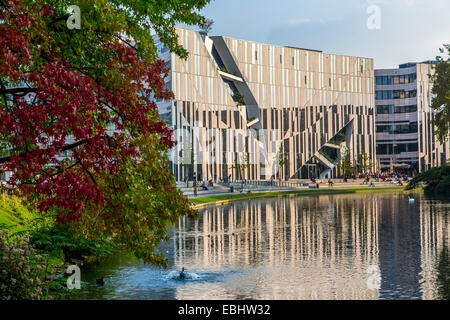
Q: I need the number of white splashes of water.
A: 1